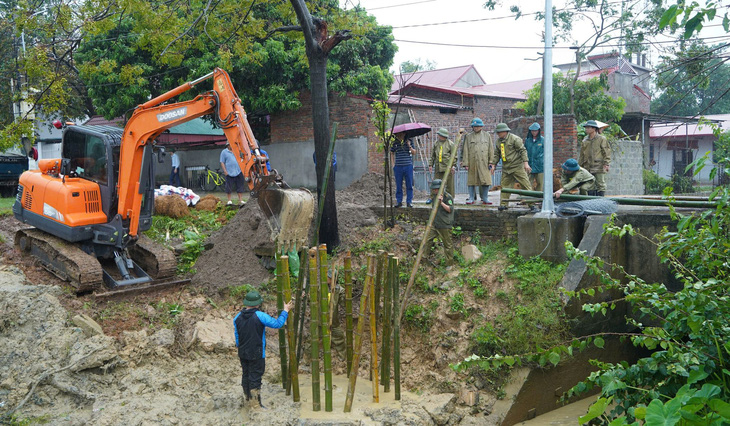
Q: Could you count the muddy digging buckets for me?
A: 1